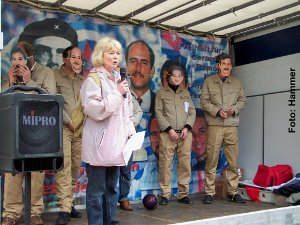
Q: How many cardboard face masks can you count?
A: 4